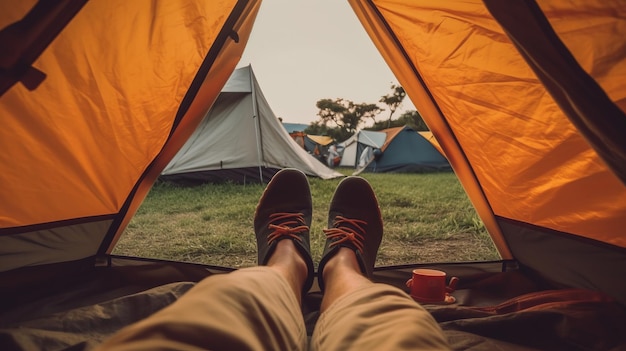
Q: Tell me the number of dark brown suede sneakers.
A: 2